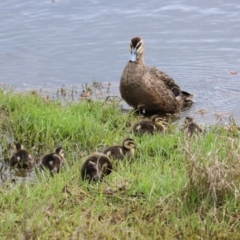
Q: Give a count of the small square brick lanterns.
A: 0